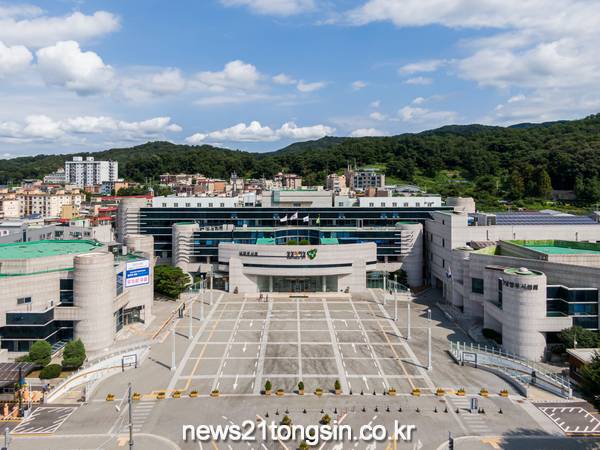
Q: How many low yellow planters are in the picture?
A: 14